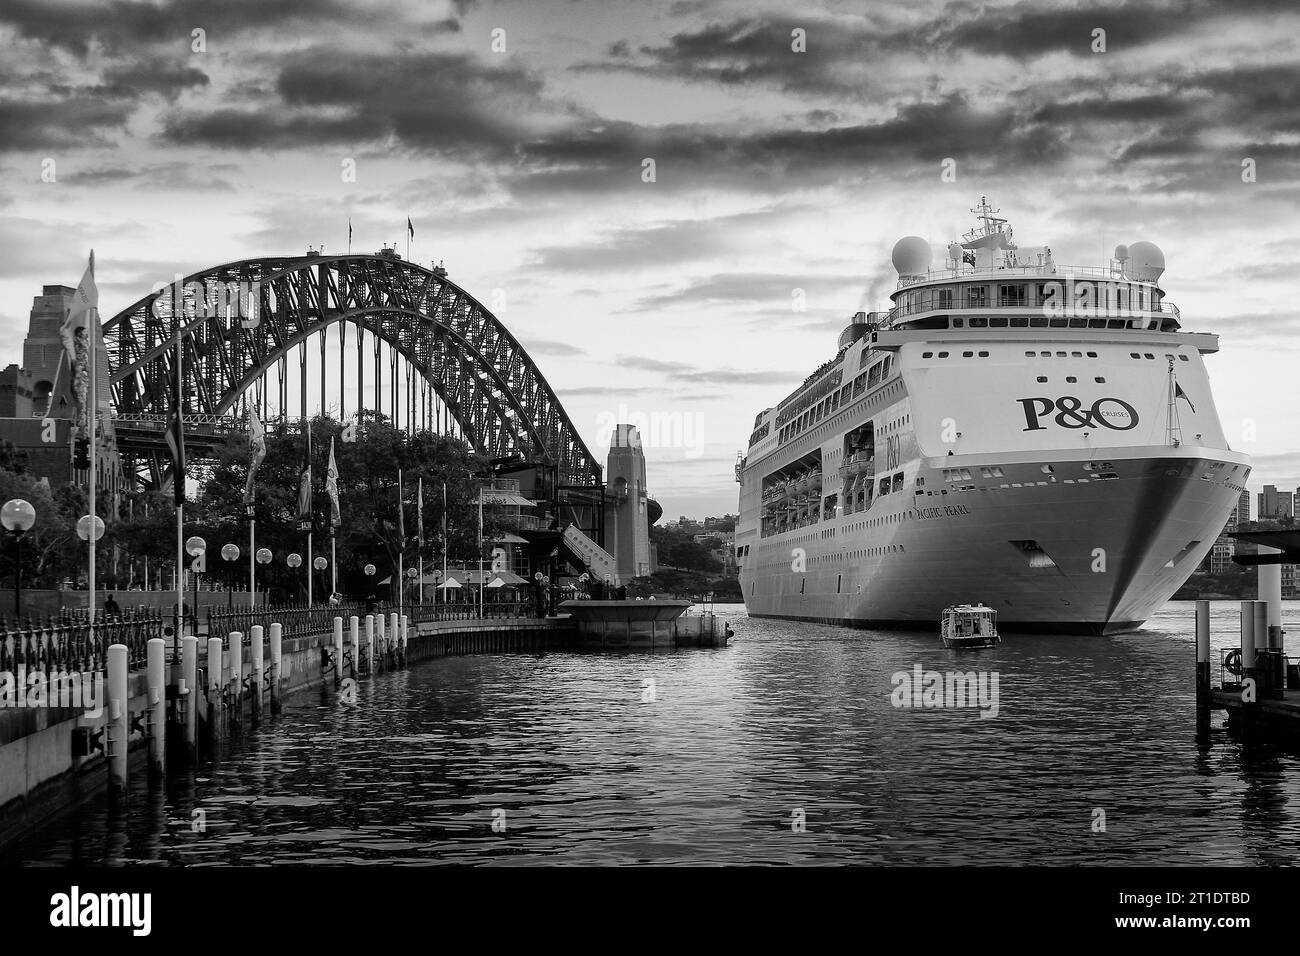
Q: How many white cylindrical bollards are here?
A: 13